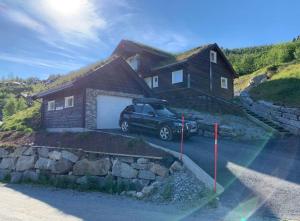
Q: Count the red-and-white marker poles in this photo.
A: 2